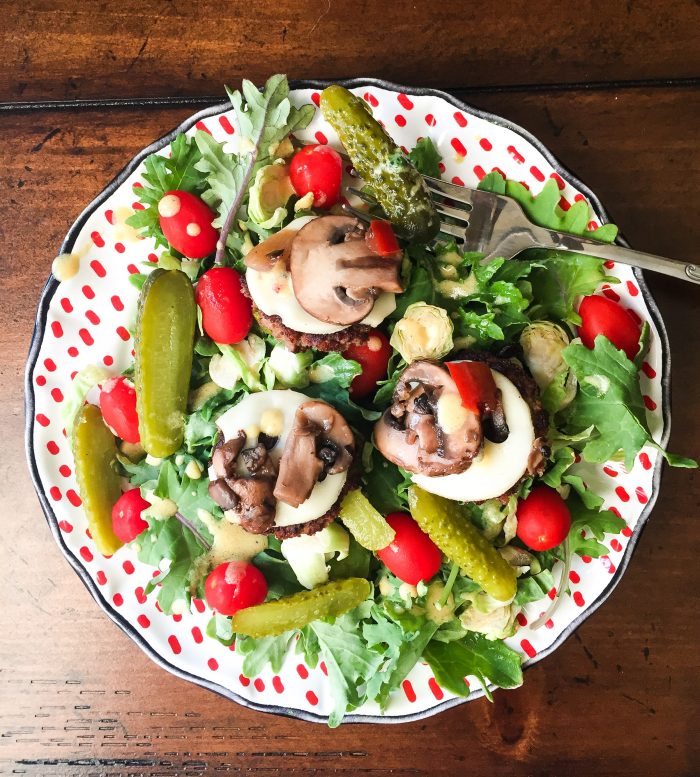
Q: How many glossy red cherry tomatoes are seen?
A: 10